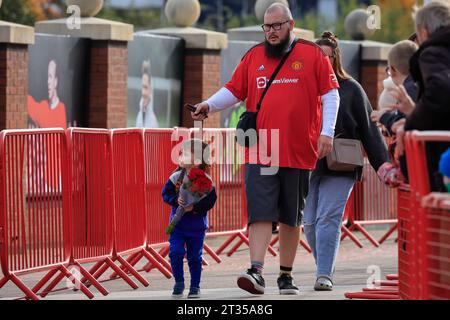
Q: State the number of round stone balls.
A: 4